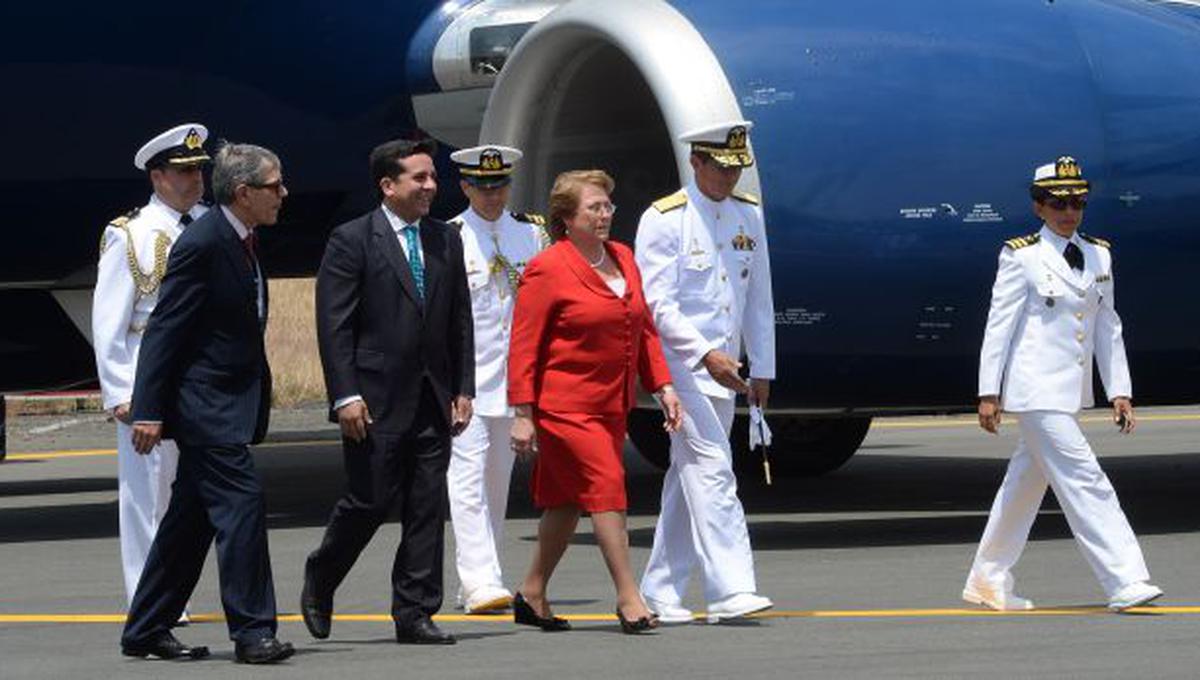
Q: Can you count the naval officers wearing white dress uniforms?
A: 4